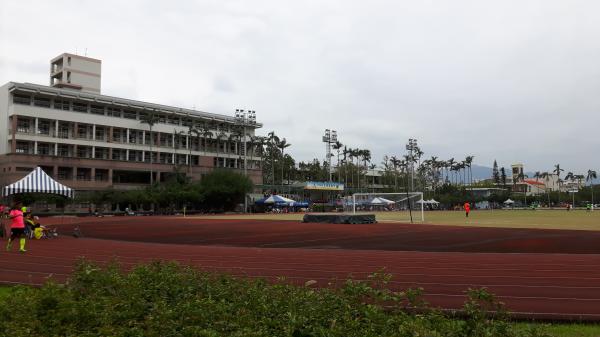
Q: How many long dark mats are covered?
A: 1